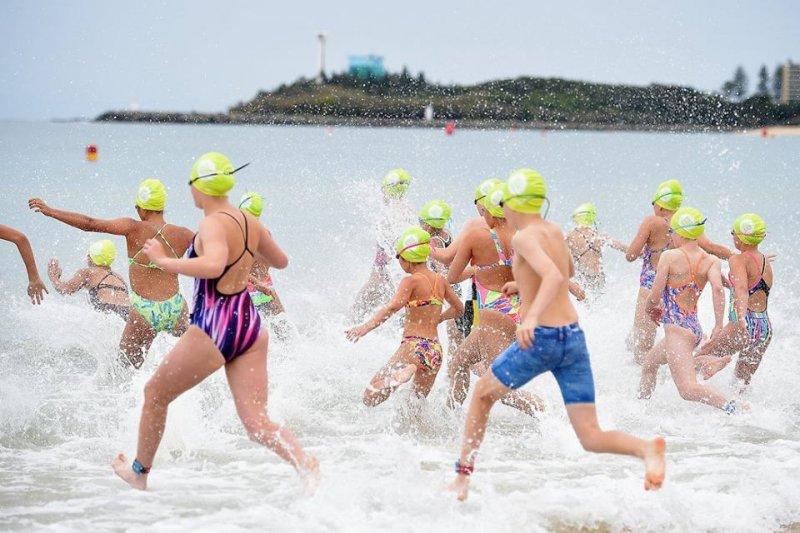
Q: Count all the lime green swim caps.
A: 14